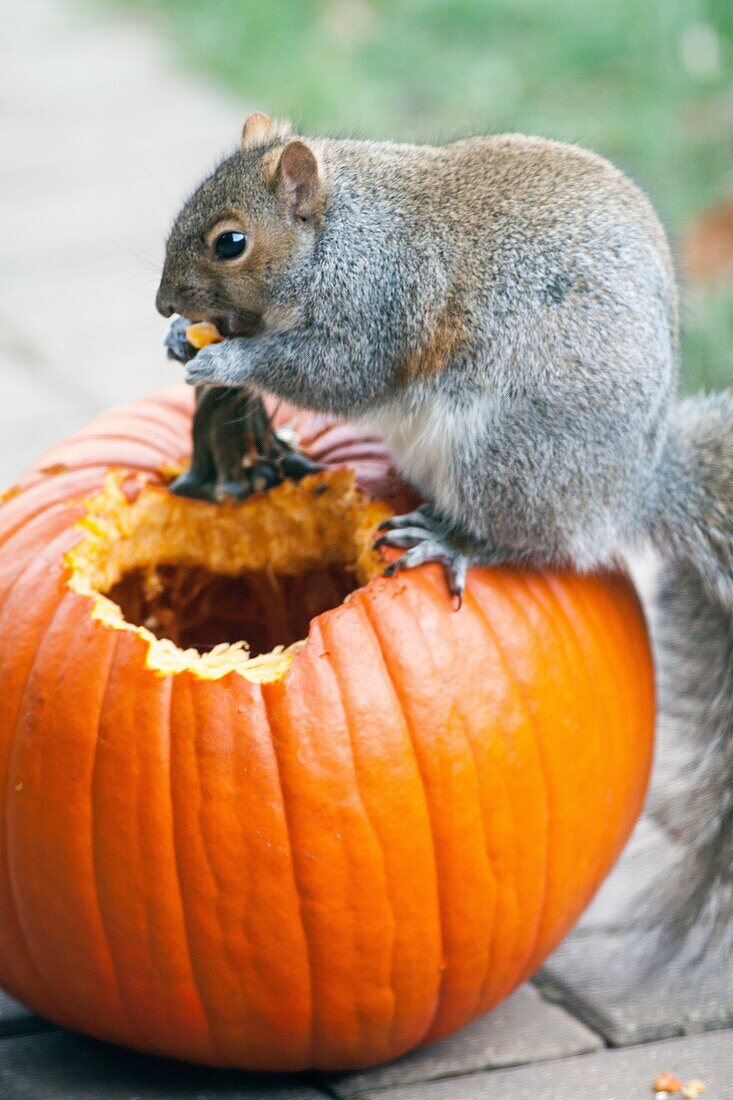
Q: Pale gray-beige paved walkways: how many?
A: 1